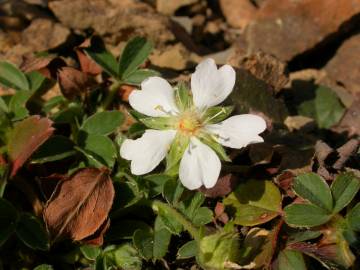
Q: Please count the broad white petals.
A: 5